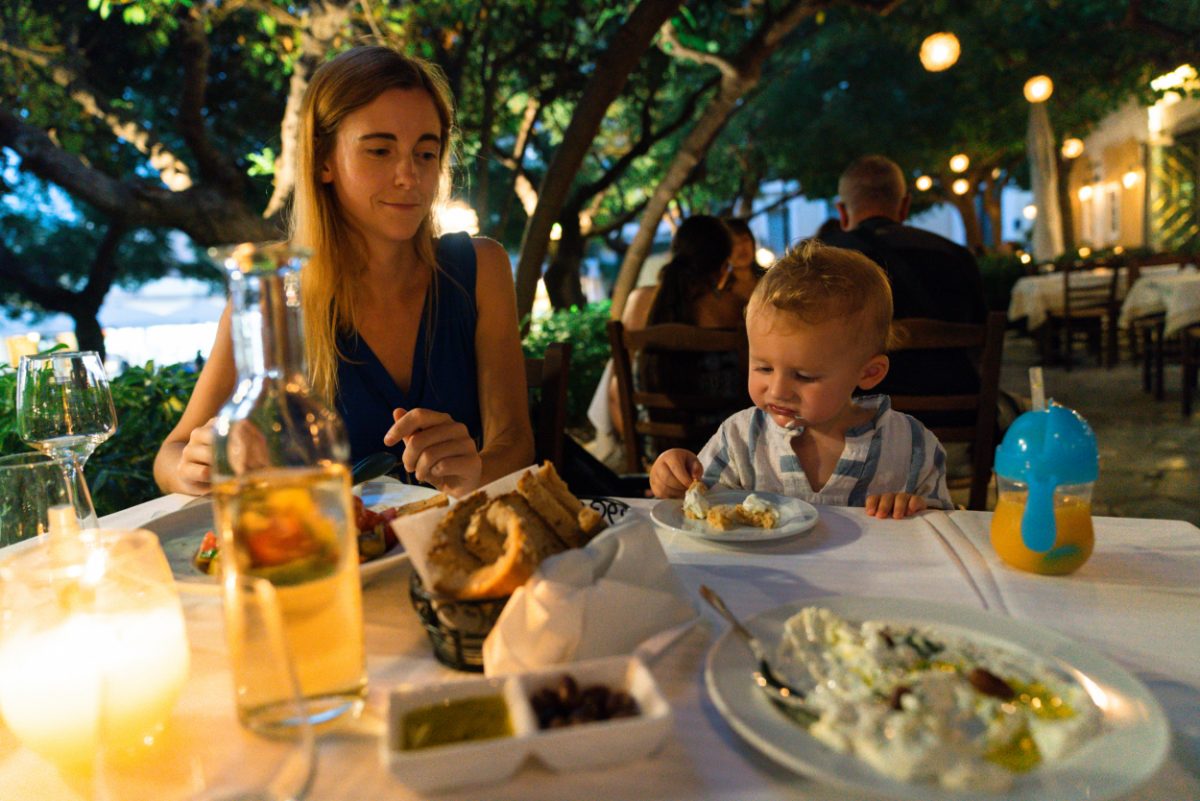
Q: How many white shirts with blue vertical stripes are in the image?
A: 1